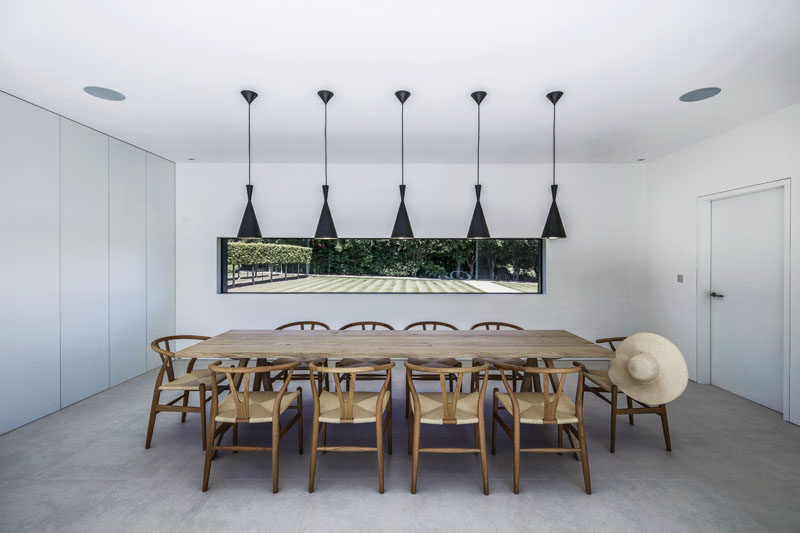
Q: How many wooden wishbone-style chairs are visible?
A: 10